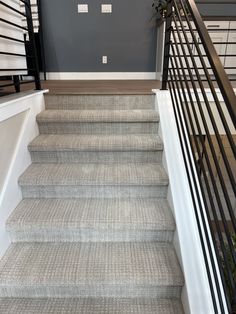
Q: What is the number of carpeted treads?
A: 6